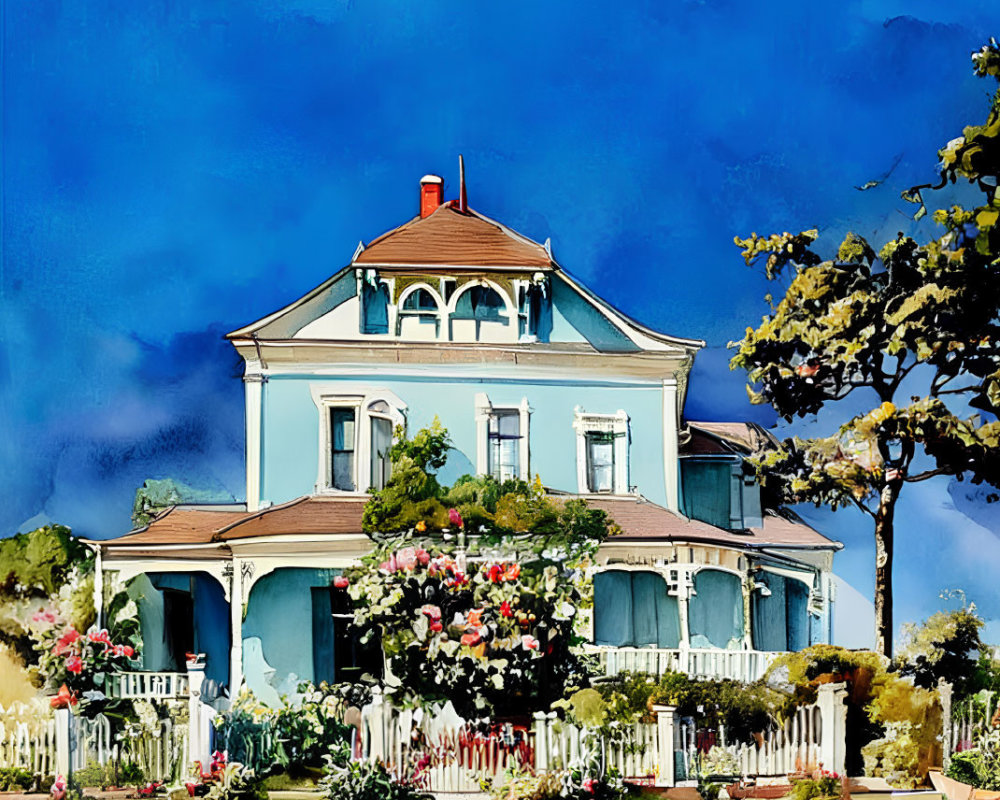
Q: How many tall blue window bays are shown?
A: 3